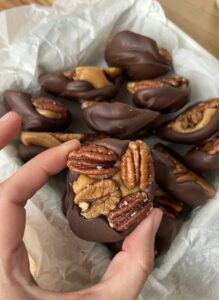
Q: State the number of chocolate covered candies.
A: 11